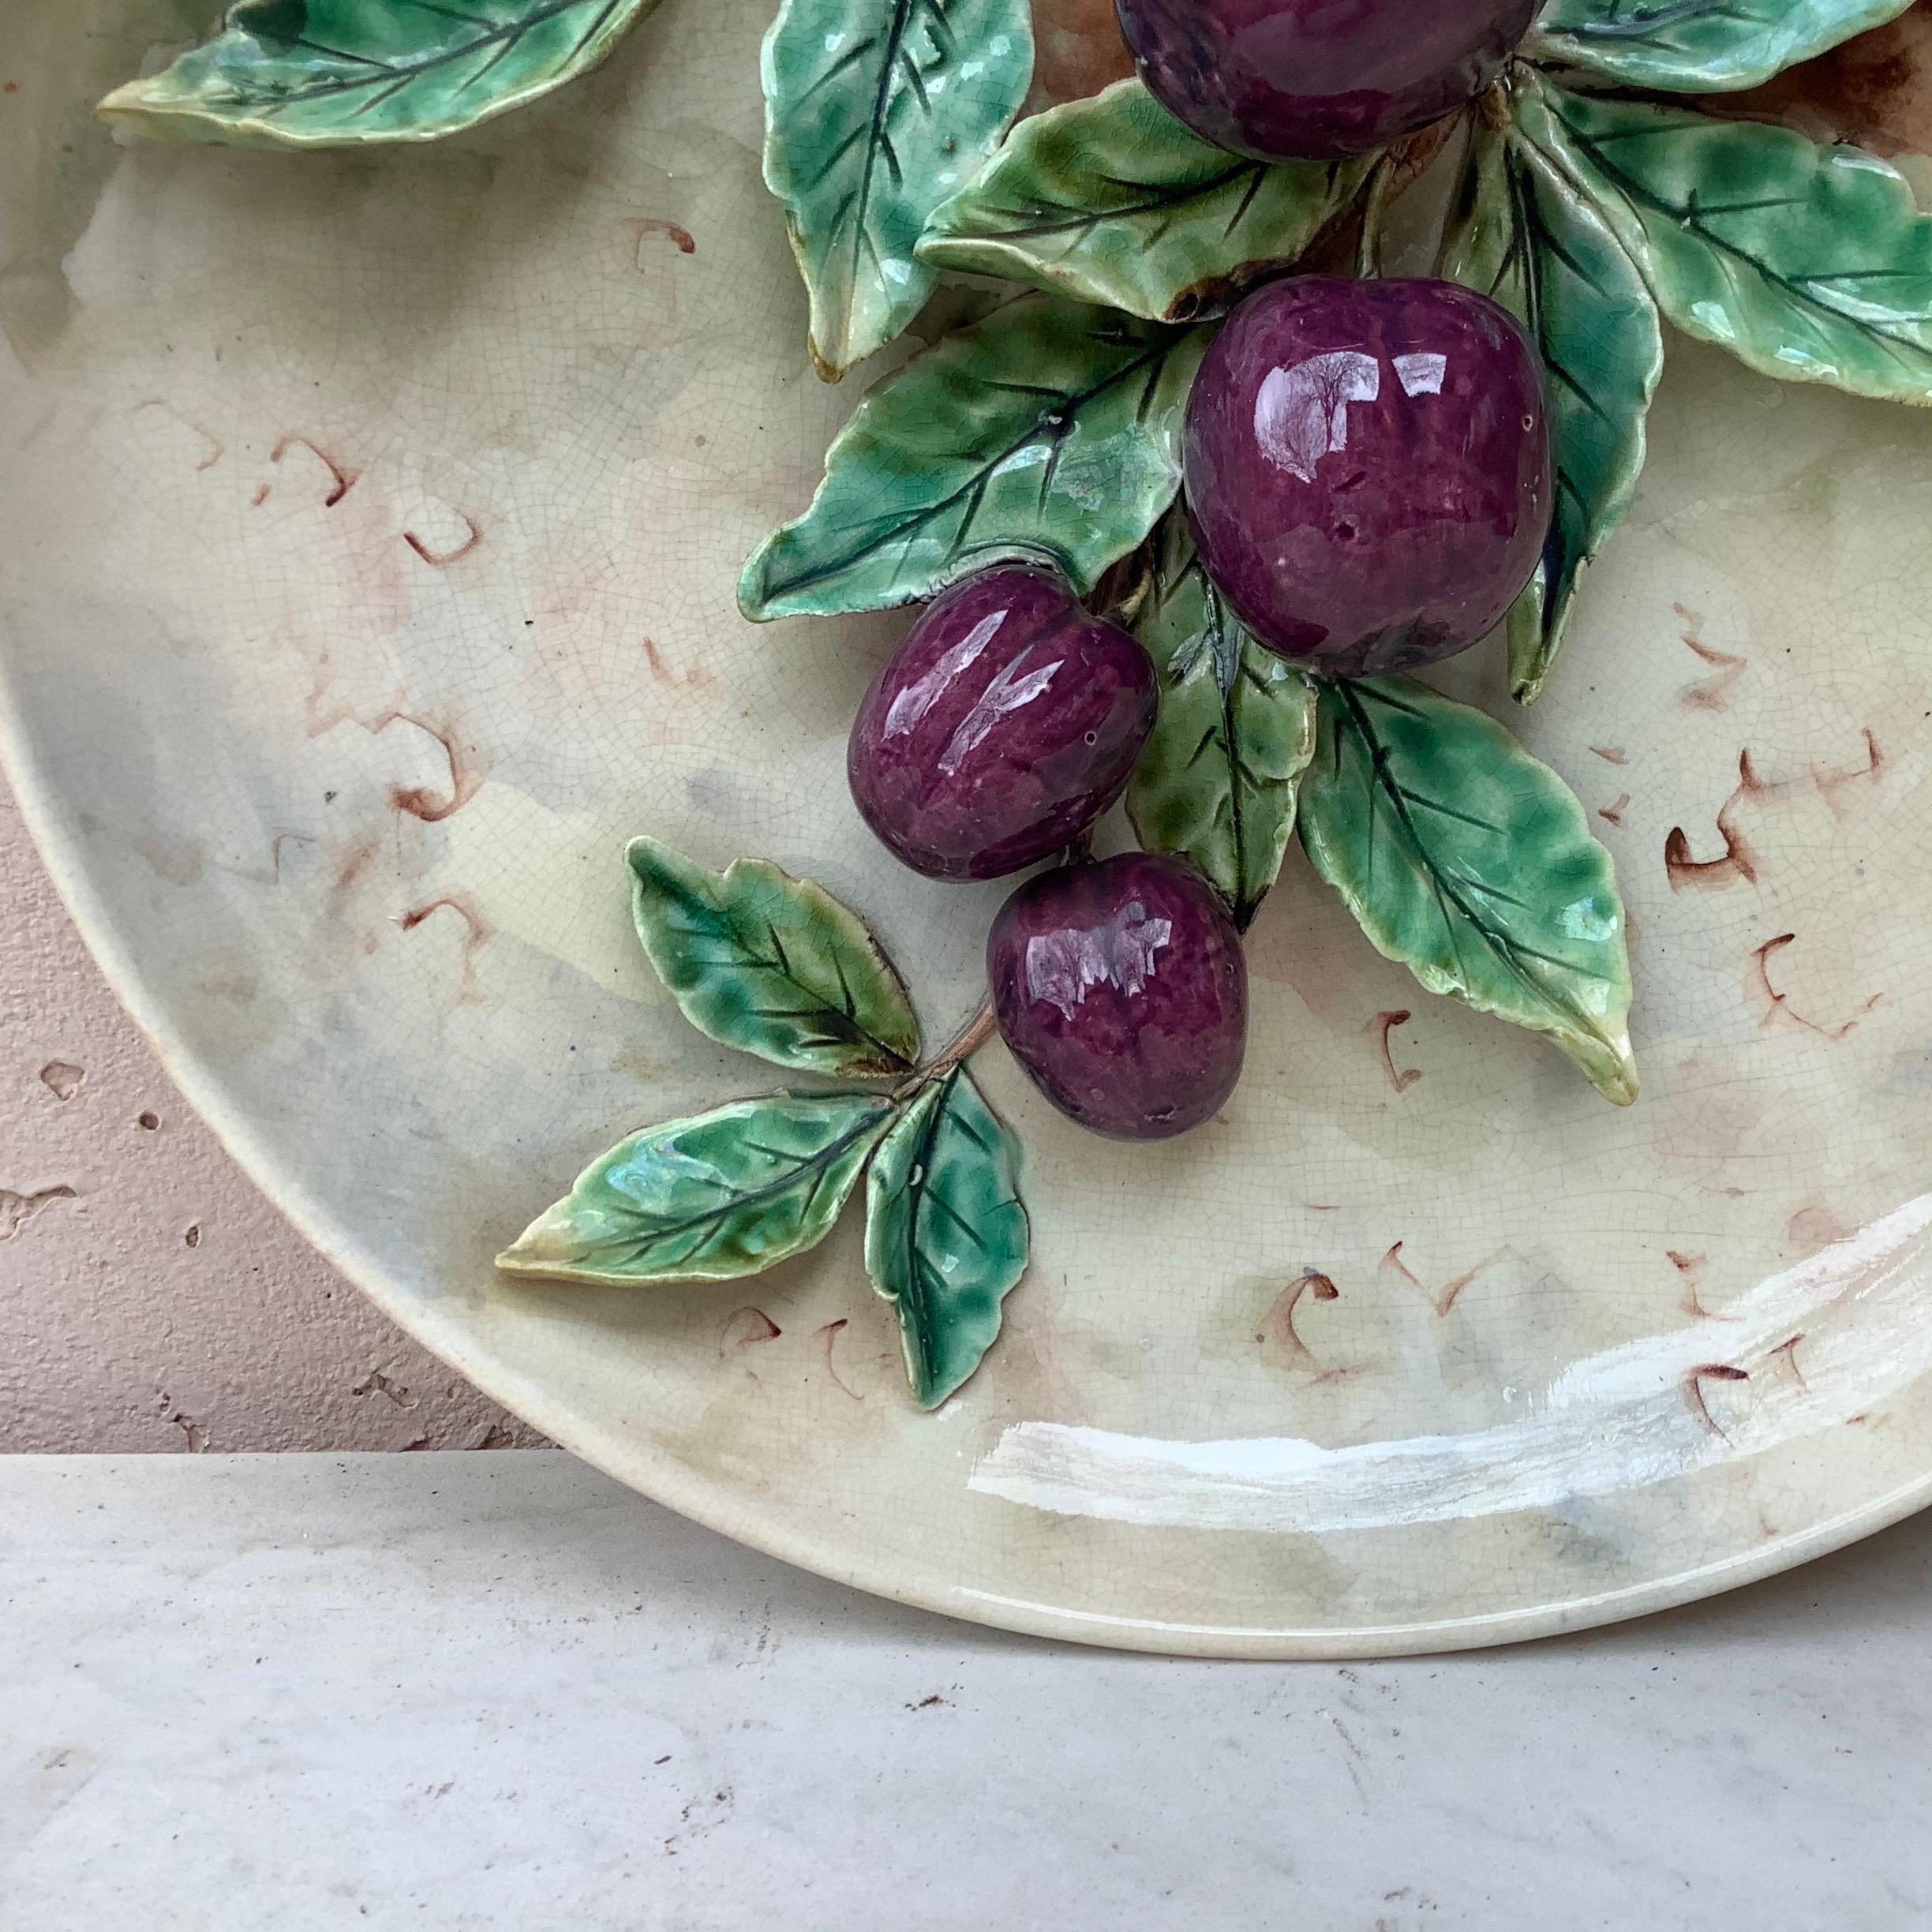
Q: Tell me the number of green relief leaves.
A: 12